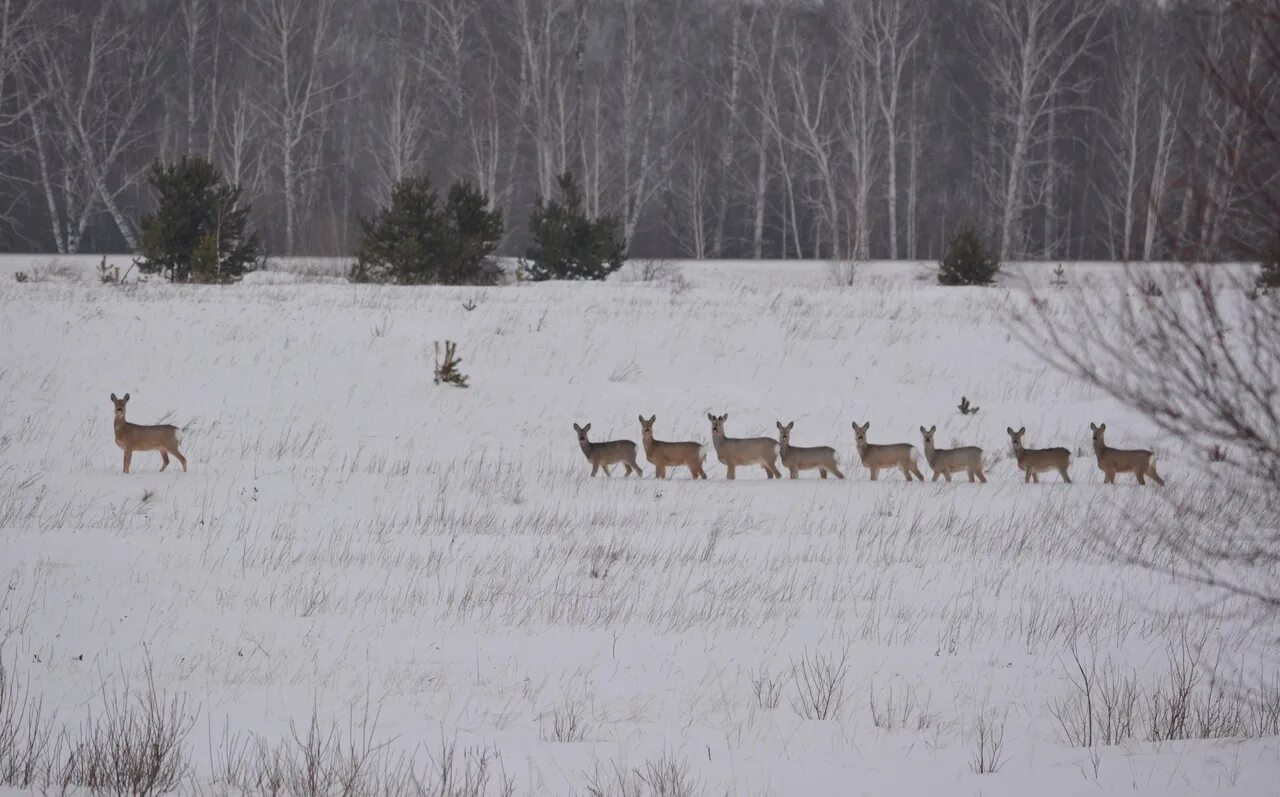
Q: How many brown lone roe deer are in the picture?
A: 1